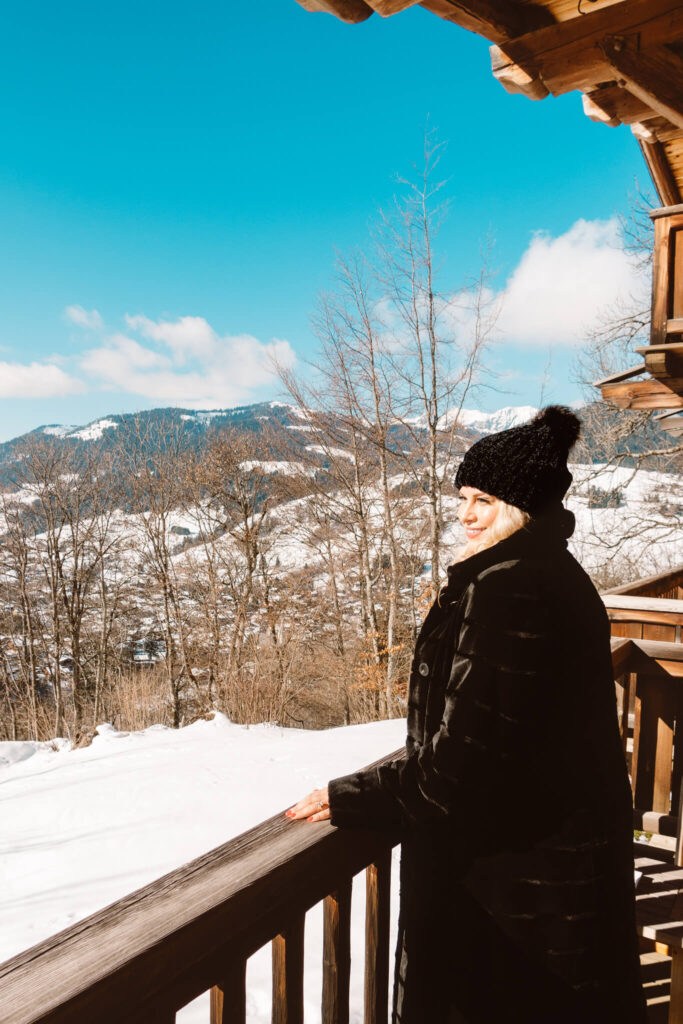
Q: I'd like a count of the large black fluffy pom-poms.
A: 1